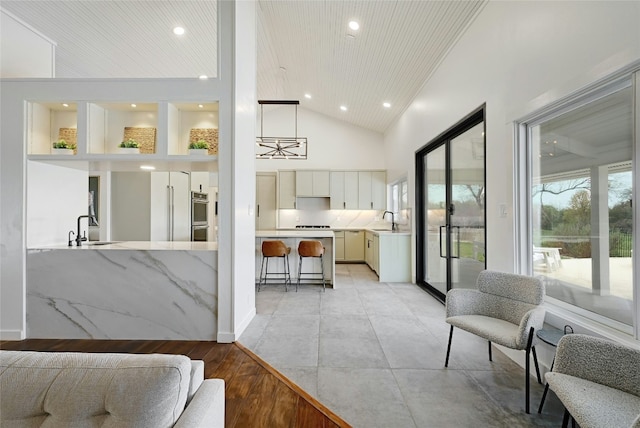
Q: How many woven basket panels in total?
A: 3